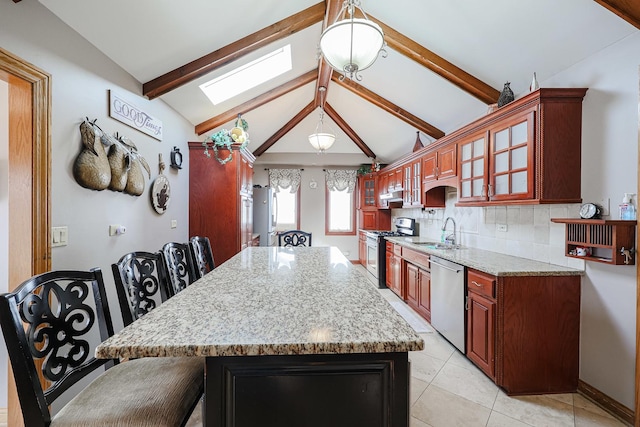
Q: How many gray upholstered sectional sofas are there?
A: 0